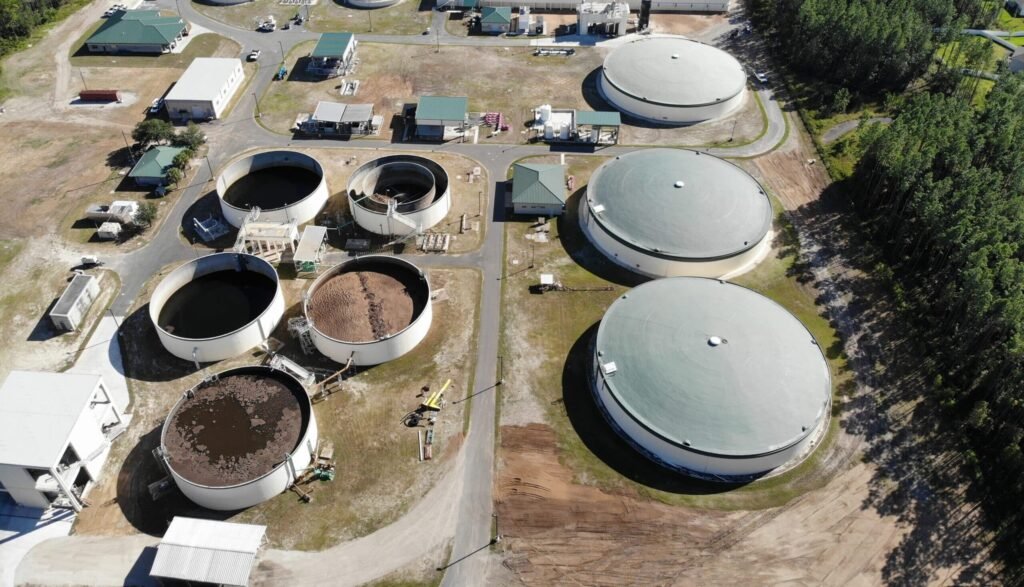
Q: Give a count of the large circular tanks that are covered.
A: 3